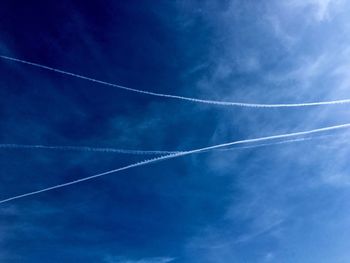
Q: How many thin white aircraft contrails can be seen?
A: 3